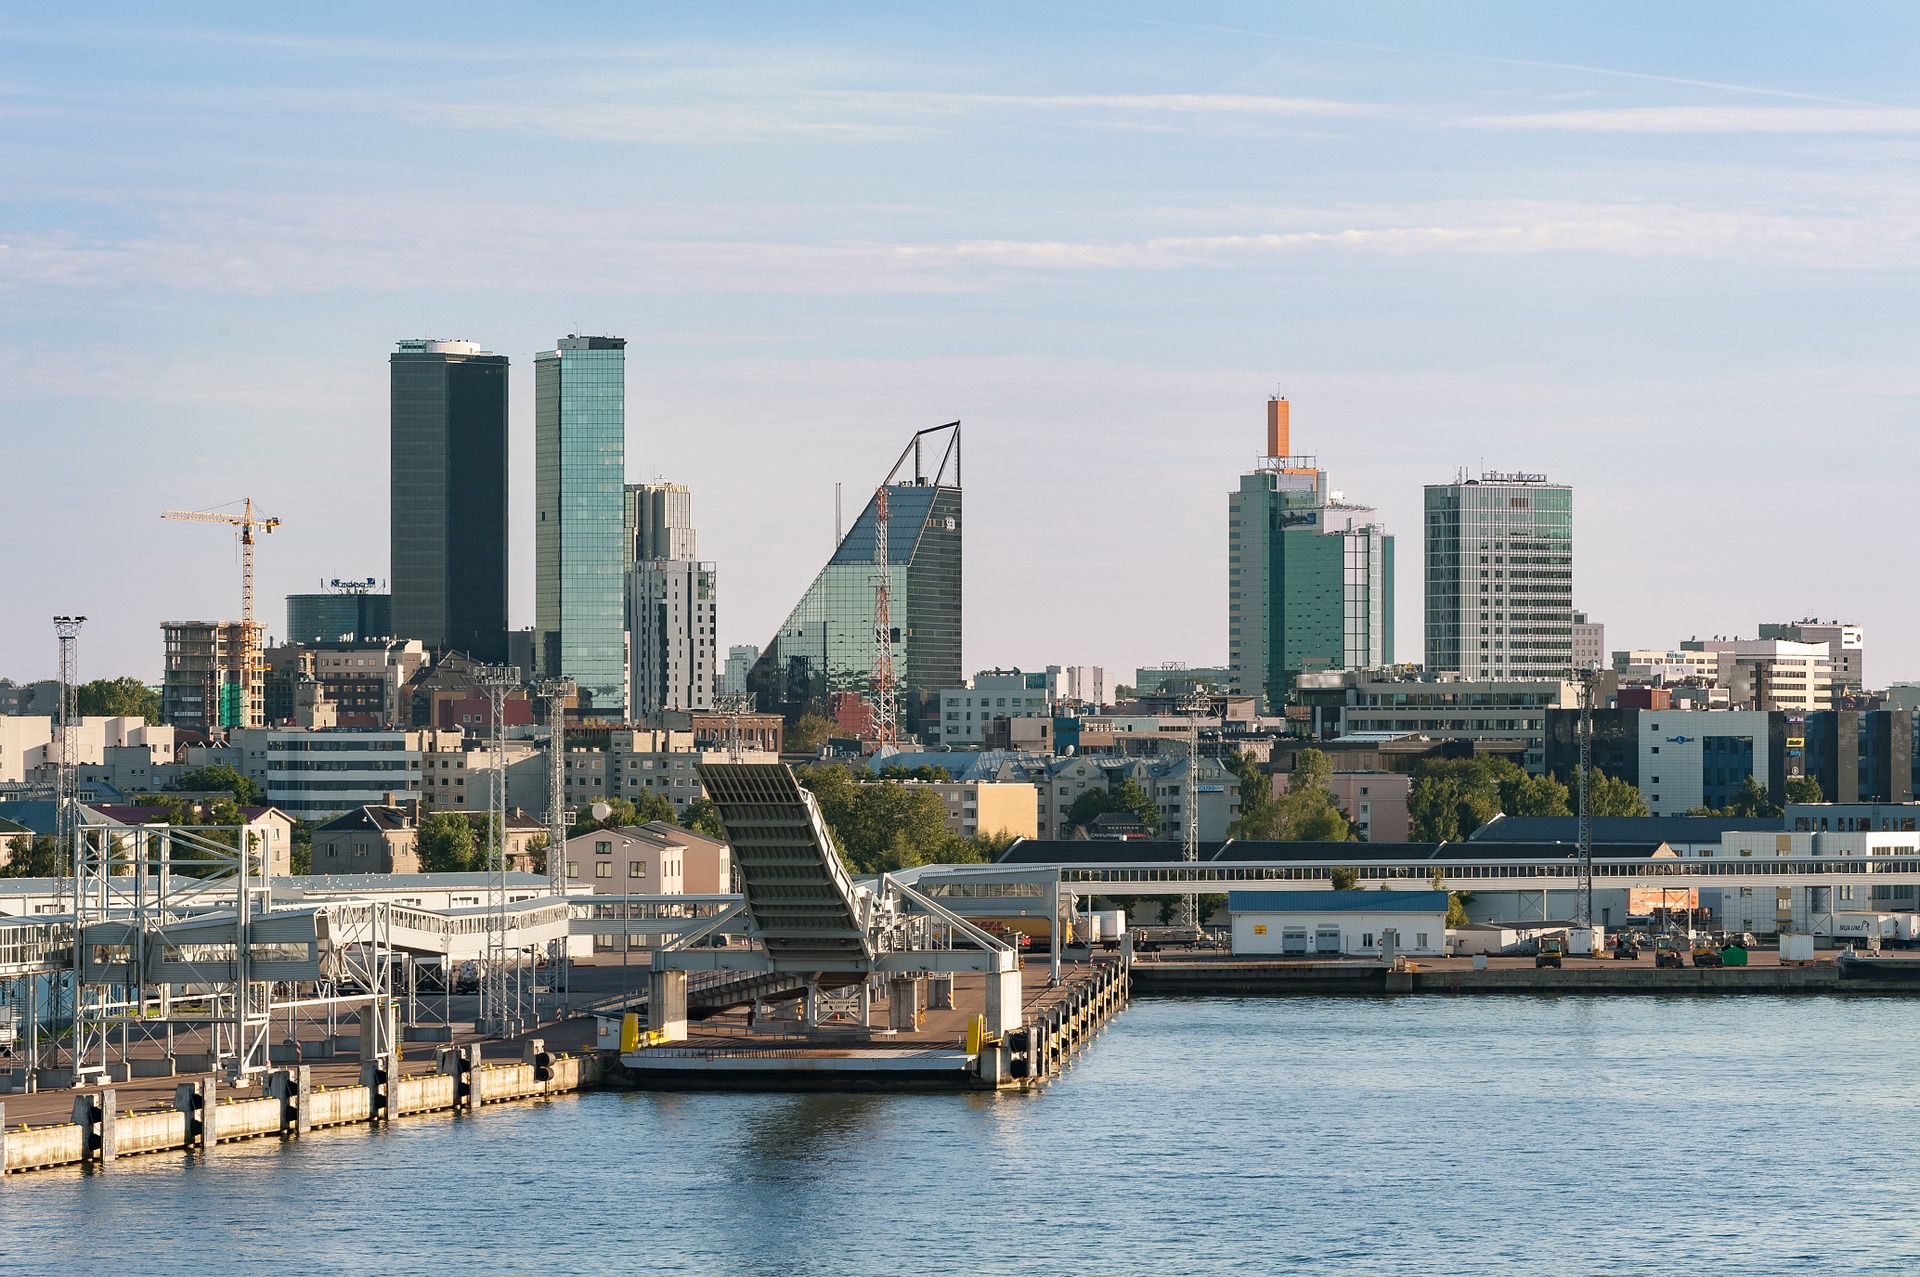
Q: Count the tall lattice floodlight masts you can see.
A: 6